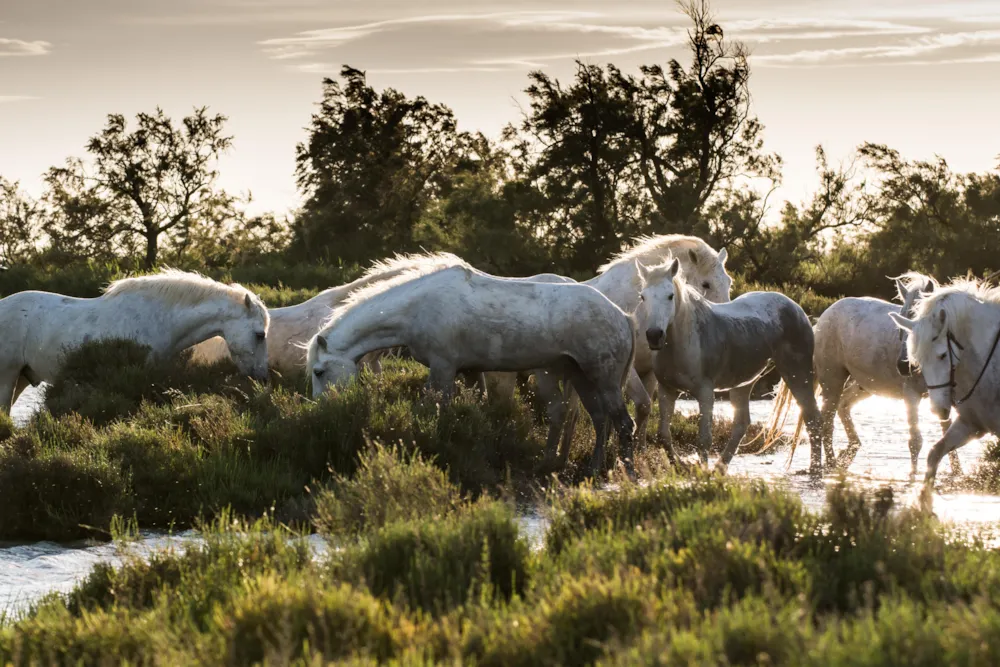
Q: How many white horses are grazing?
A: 2